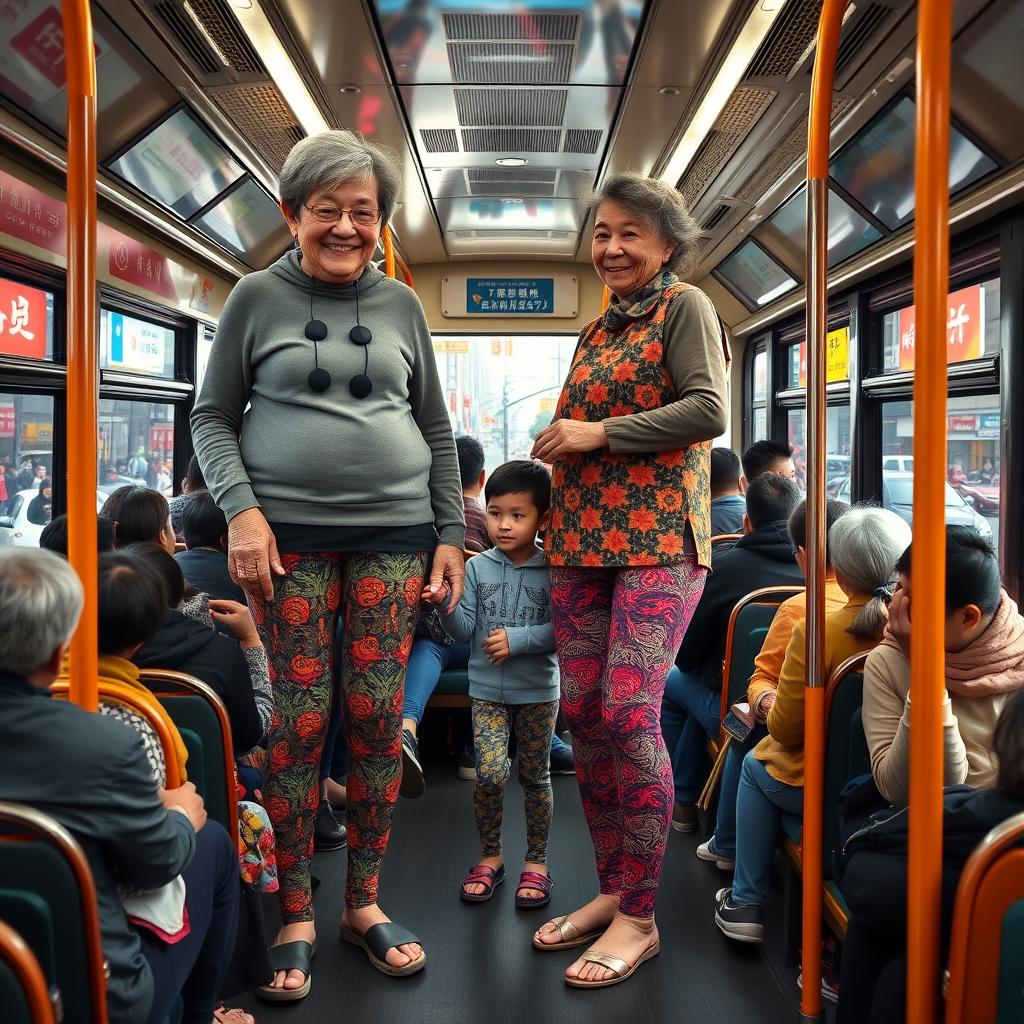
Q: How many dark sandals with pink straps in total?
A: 2